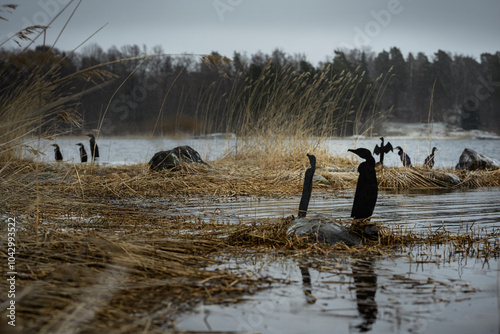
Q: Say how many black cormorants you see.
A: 8